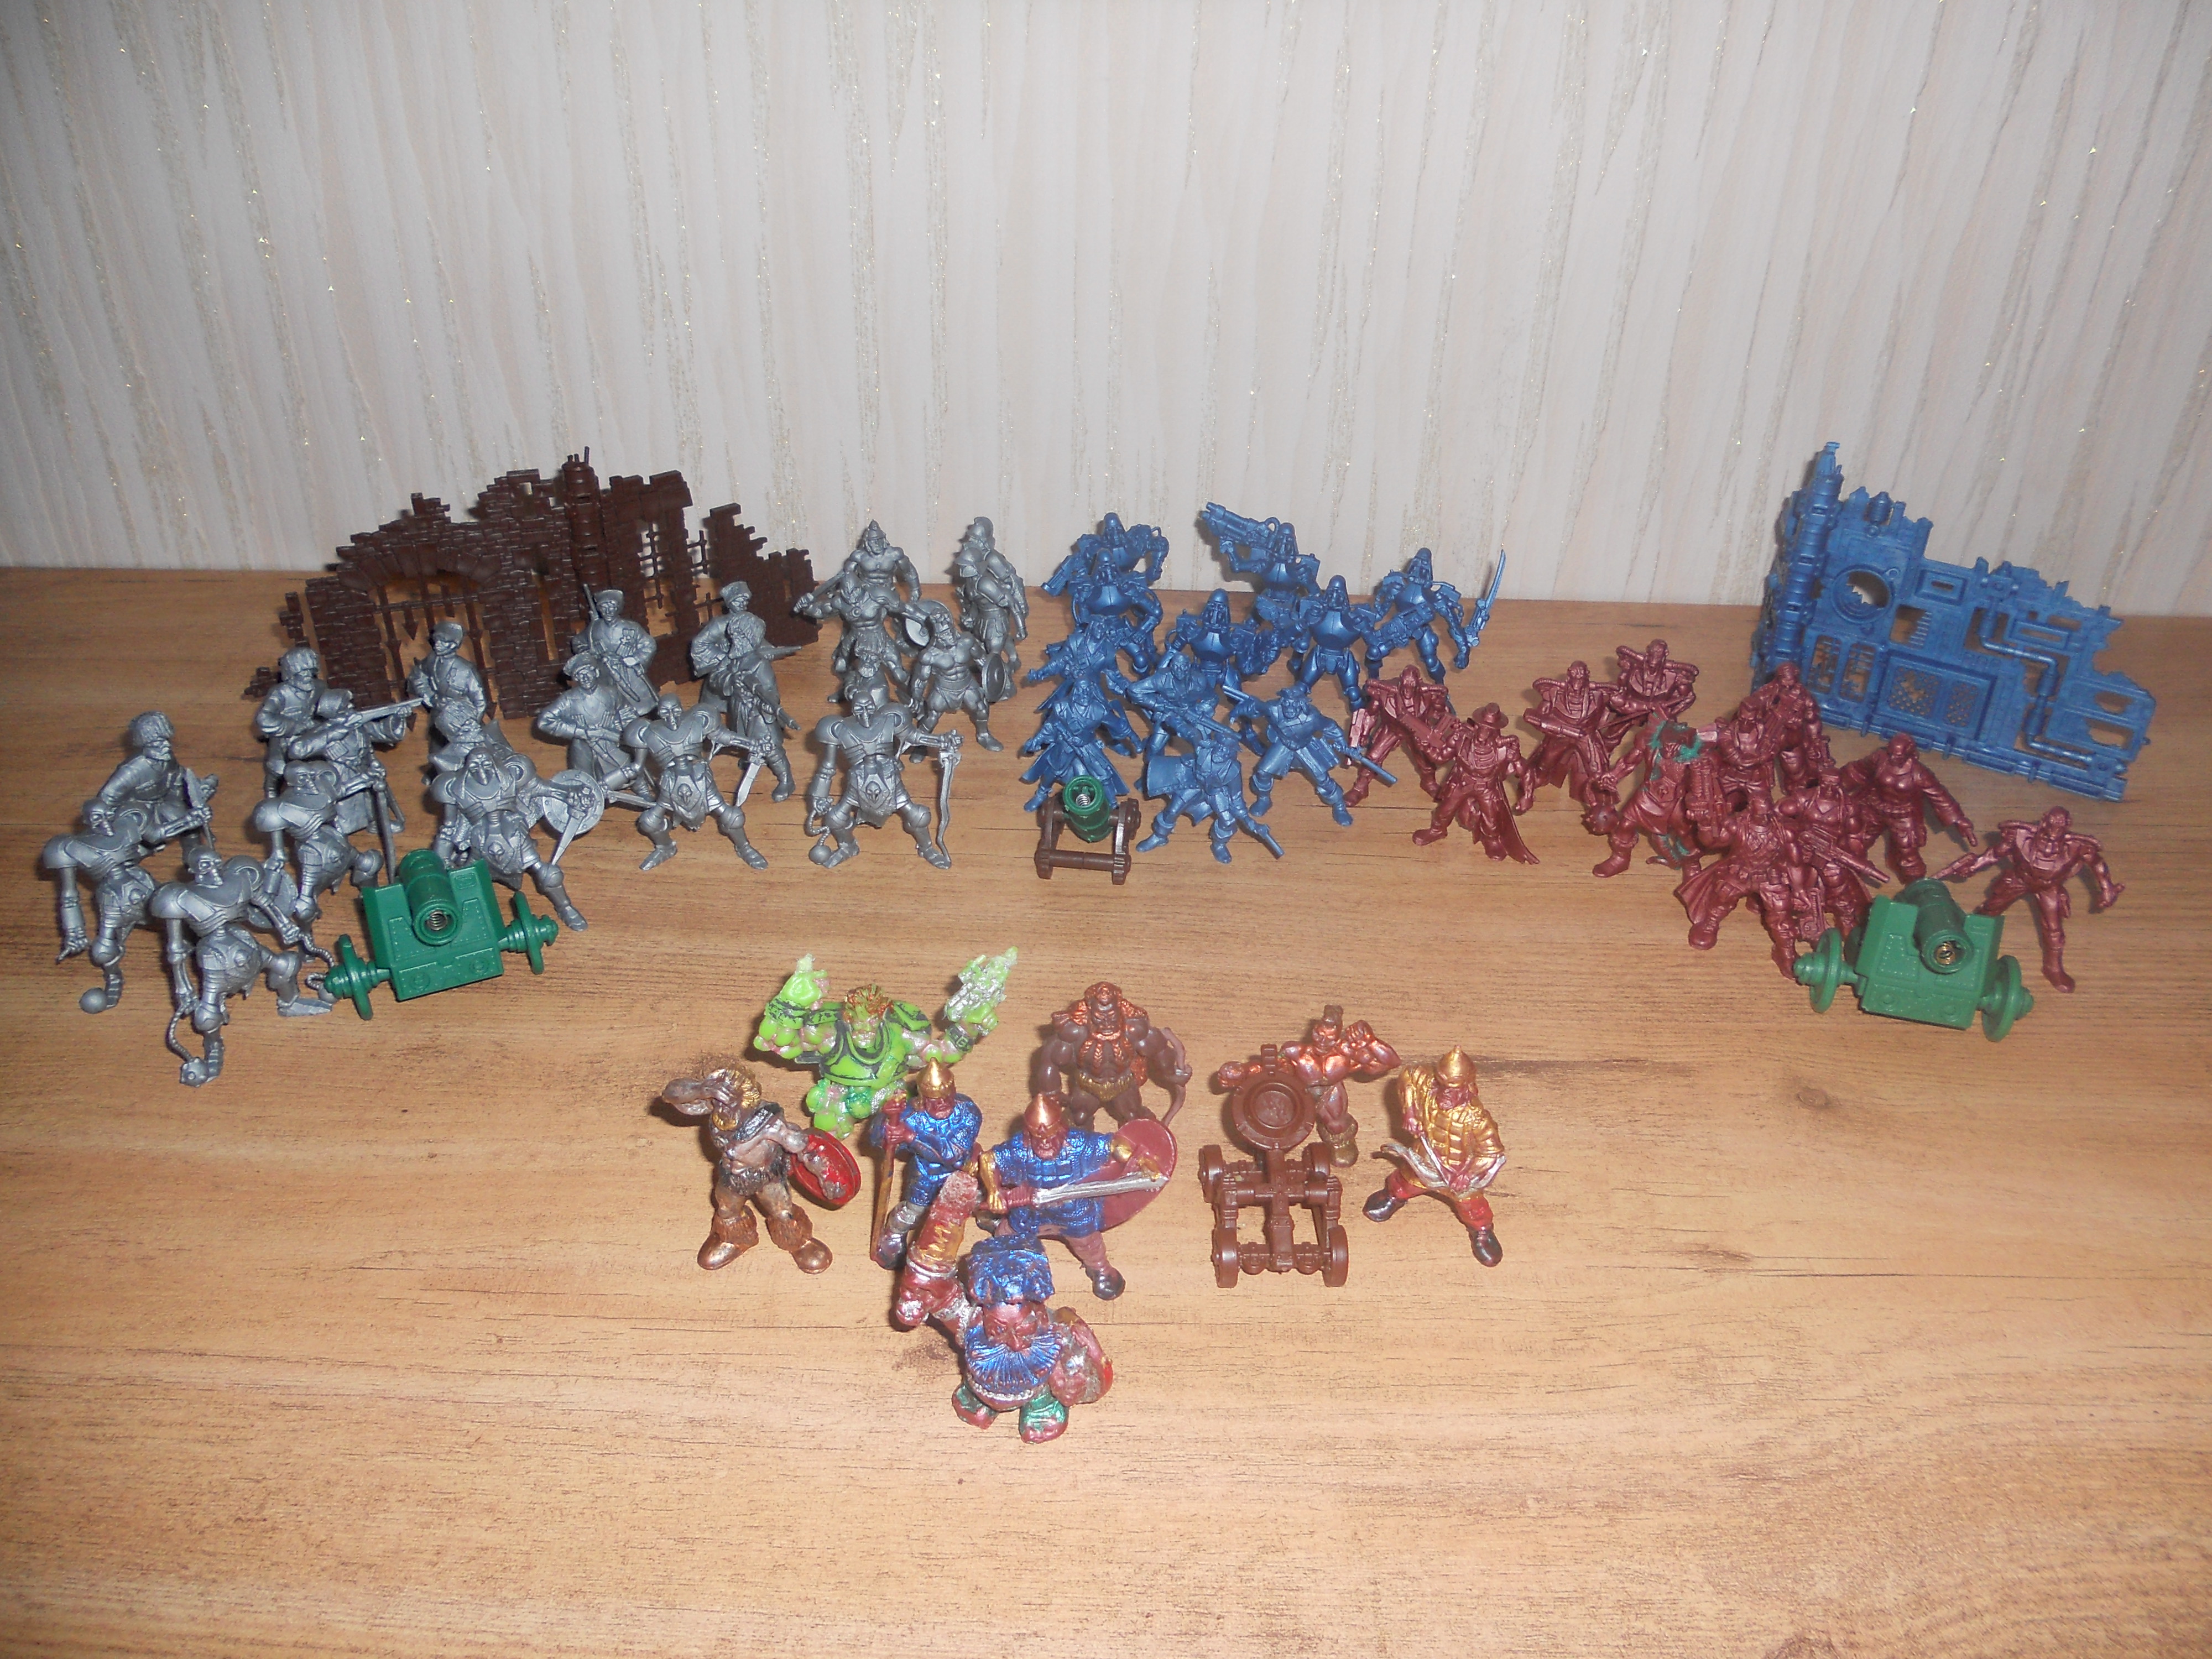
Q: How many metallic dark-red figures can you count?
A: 11